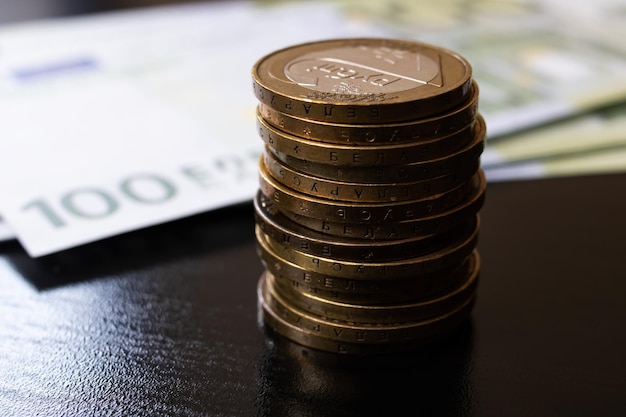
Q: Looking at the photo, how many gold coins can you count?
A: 14